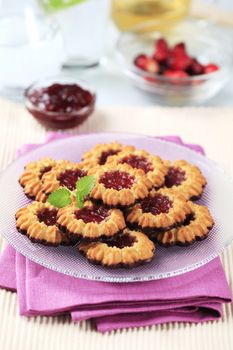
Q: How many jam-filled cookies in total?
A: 11